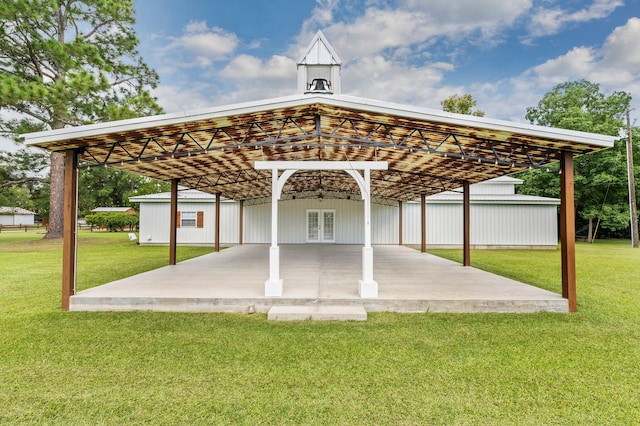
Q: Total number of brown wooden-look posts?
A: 8